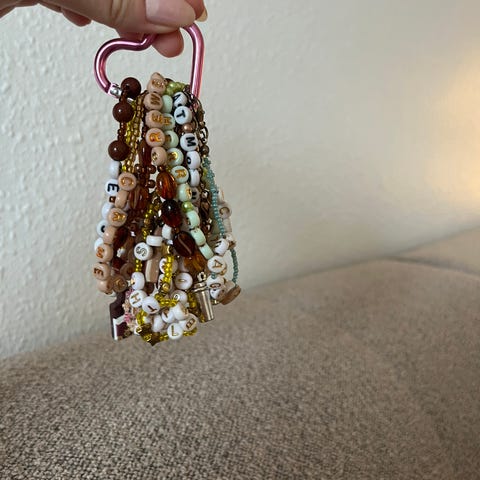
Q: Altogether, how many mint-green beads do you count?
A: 9